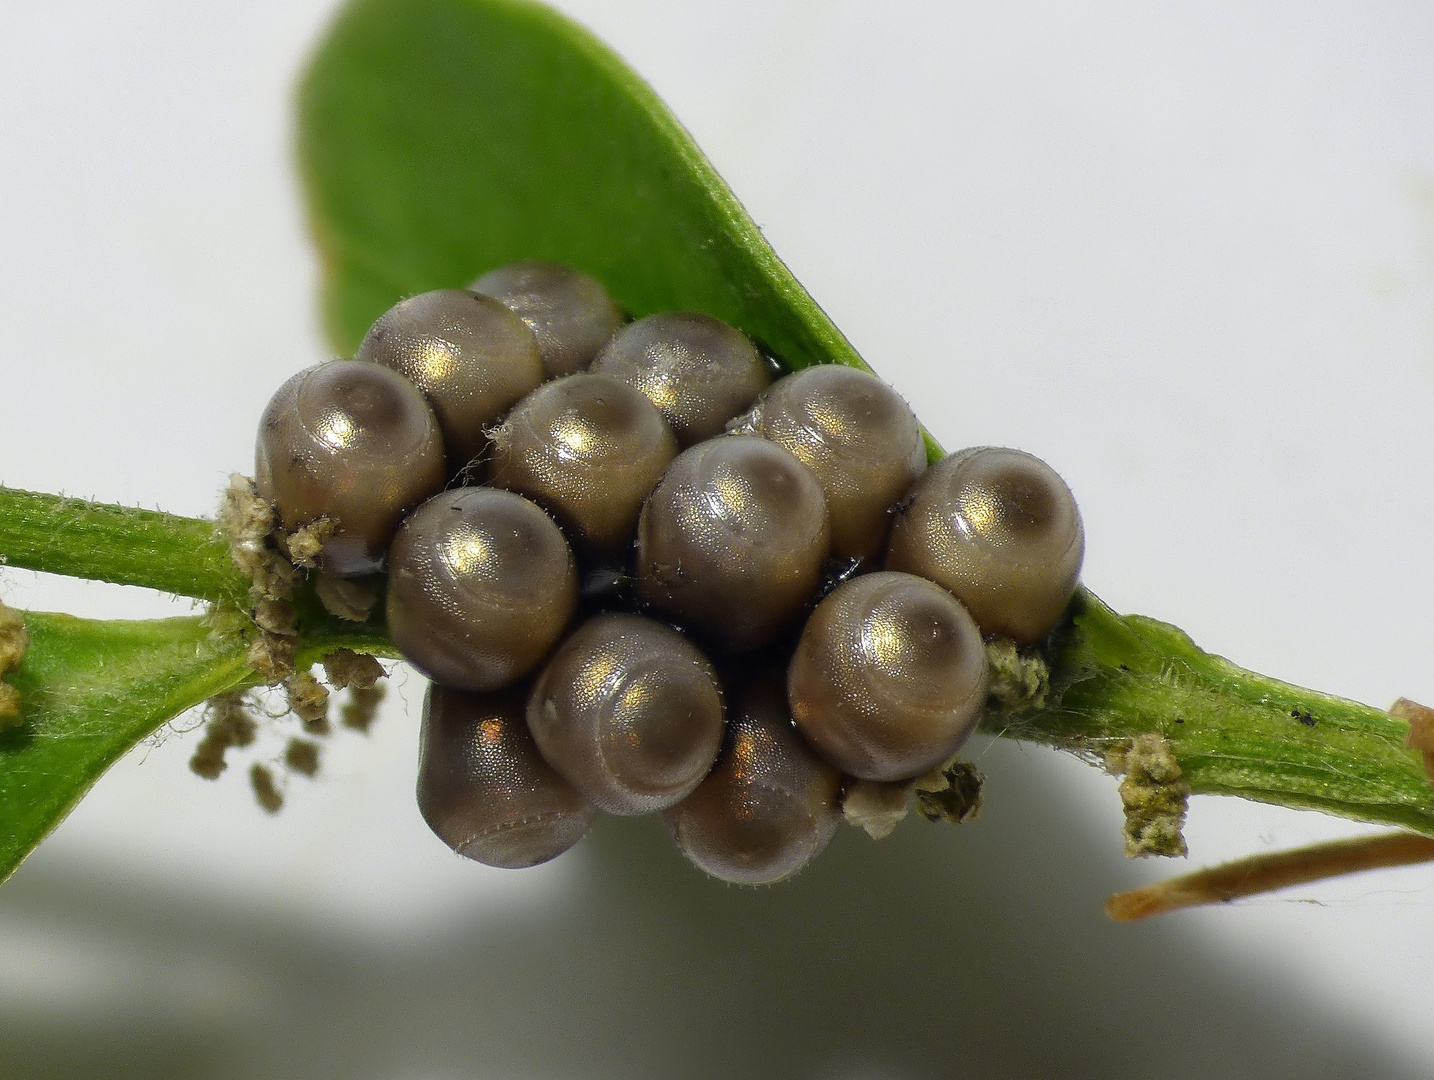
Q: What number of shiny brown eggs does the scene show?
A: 13